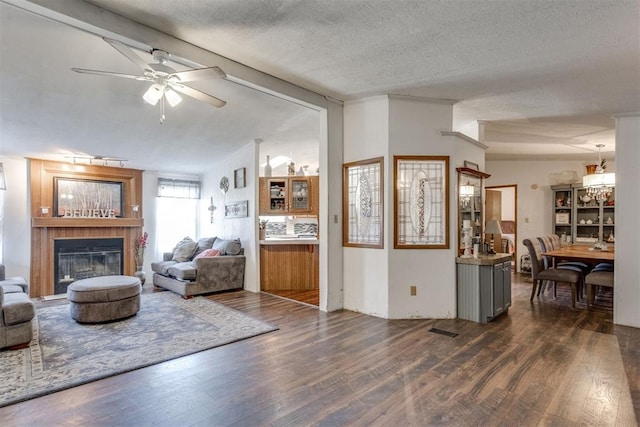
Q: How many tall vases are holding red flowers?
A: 1